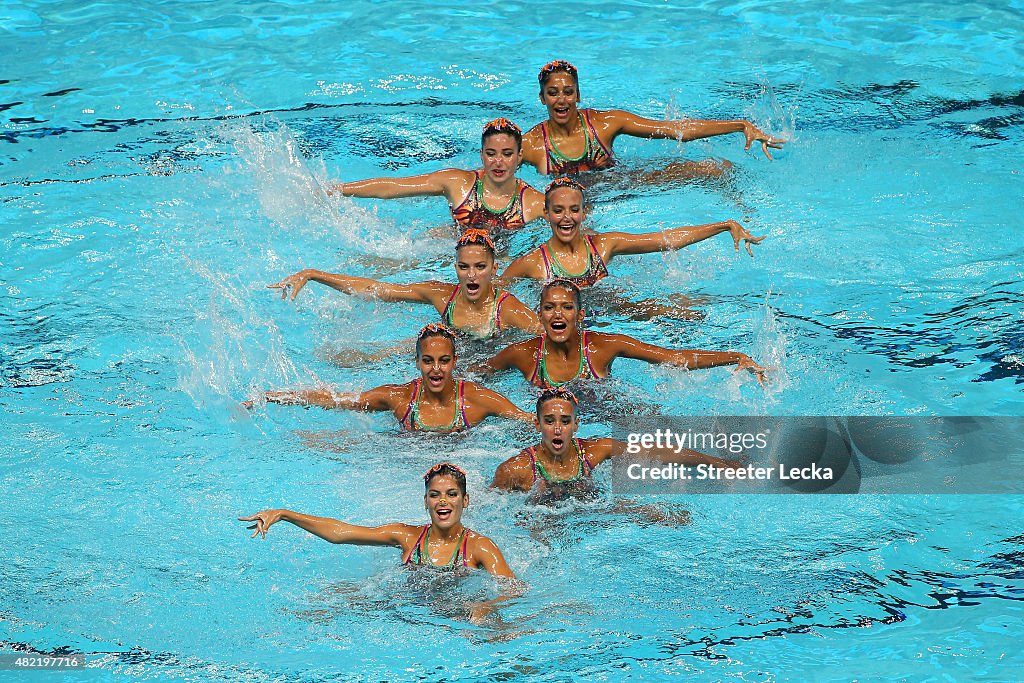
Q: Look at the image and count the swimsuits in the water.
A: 8